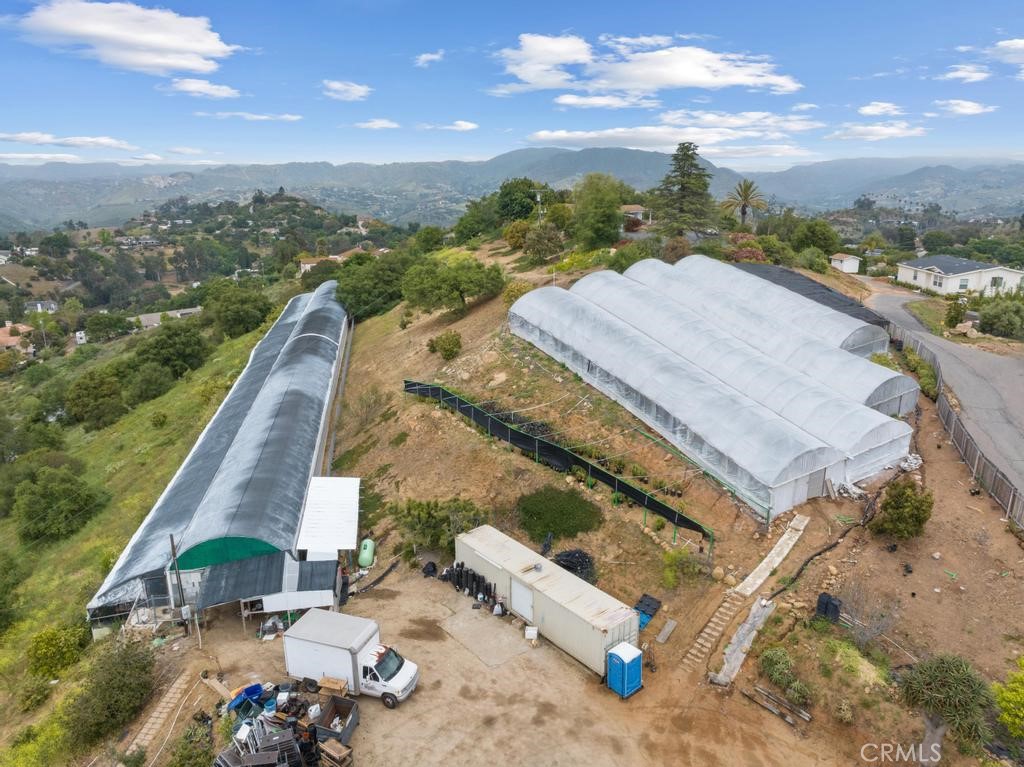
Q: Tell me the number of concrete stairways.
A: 2